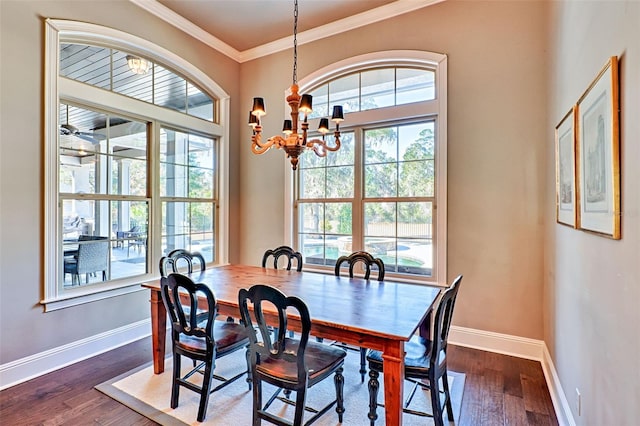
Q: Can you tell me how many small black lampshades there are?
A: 6